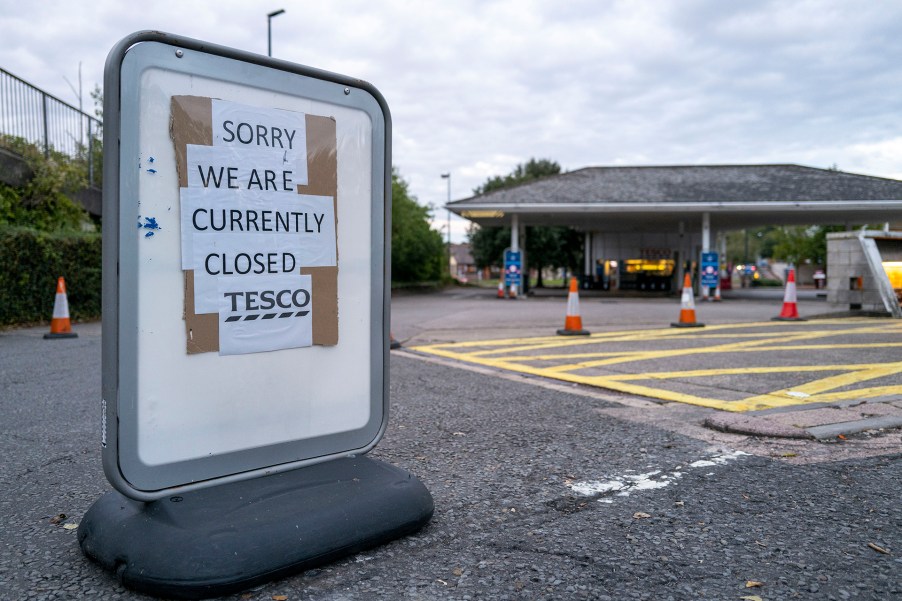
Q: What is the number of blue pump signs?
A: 2